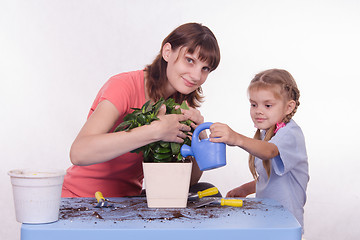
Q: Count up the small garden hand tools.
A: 3